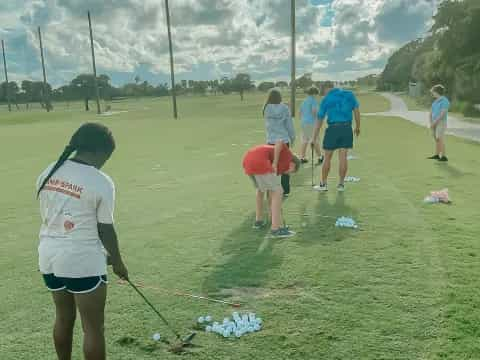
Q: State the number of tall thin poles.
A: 5